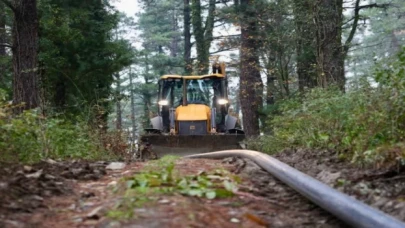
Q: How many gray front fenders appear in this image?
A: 2